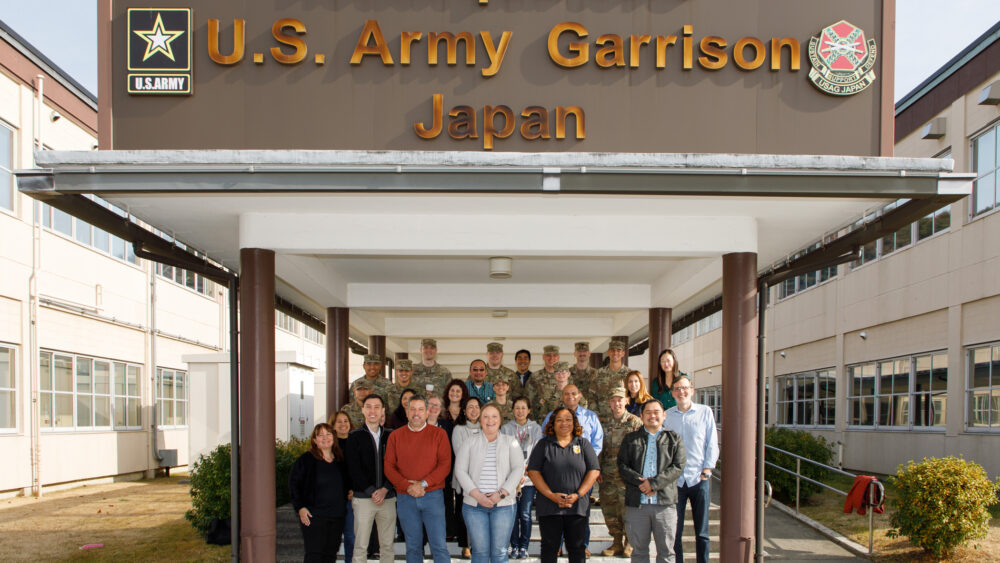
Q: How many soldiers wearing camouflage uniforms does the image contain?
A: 11